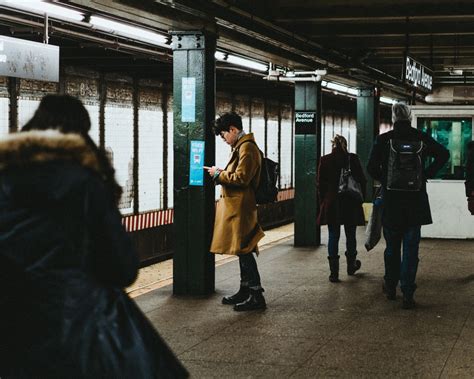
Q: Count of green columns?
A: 3